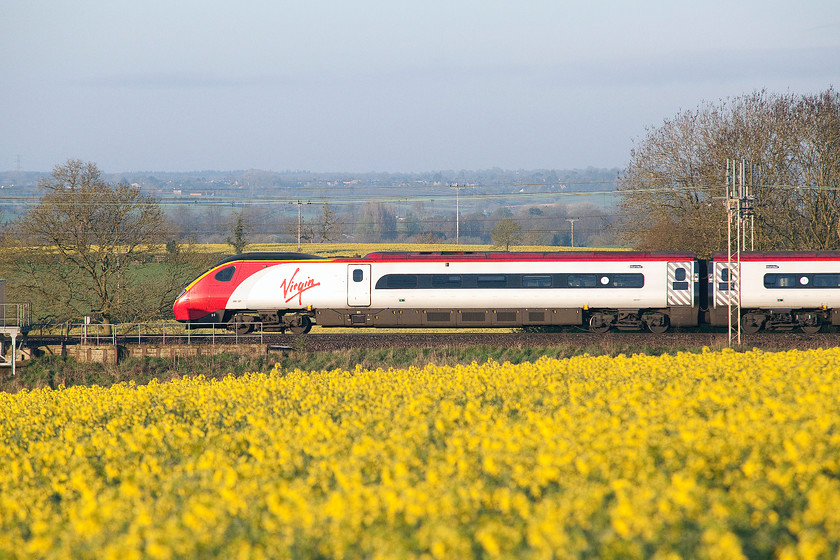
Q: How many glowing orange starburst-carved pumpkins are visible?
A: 0